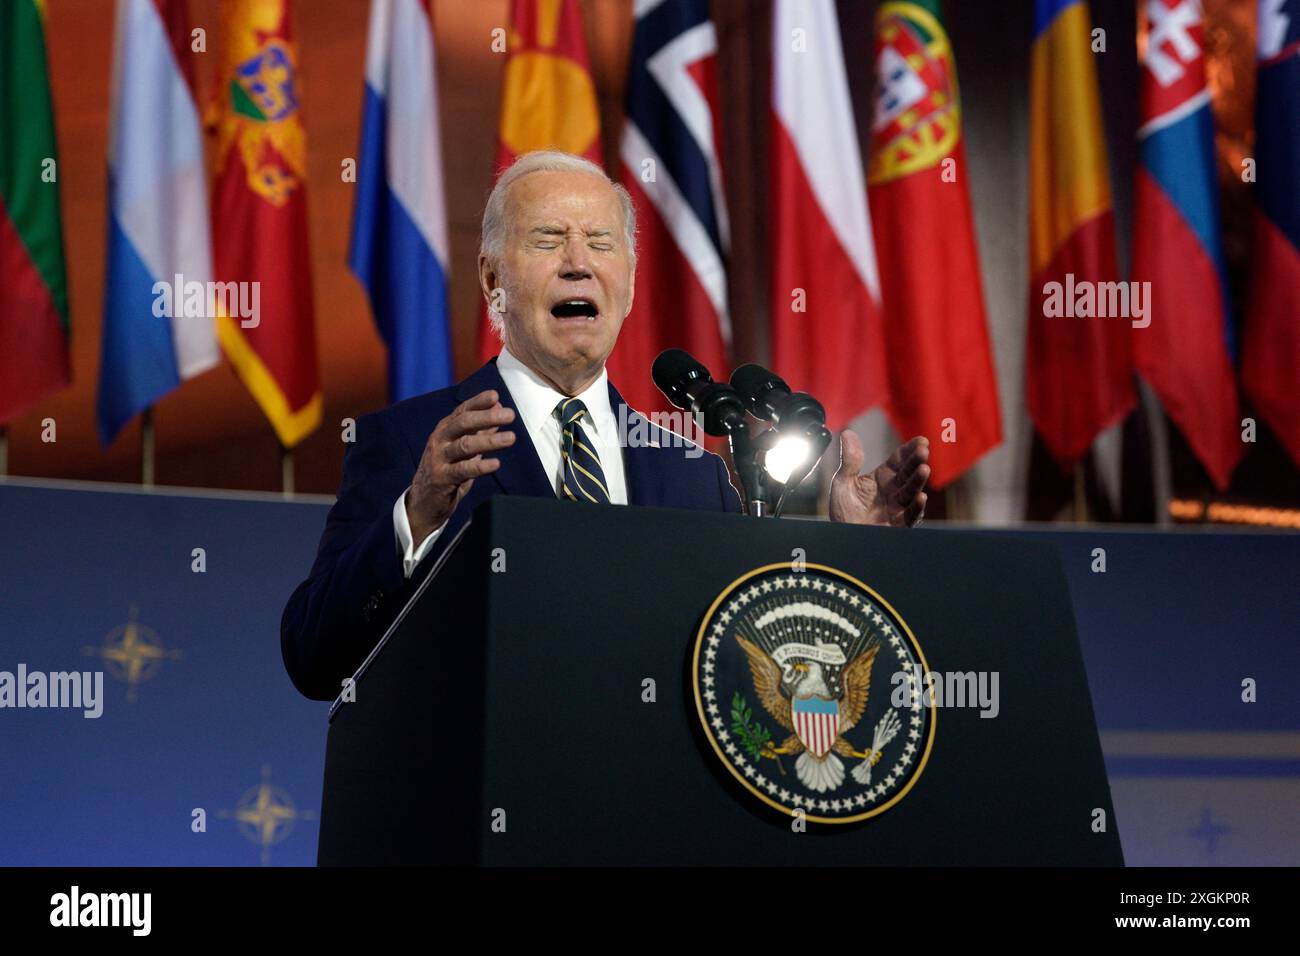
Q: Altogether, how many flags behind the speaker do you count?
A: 11